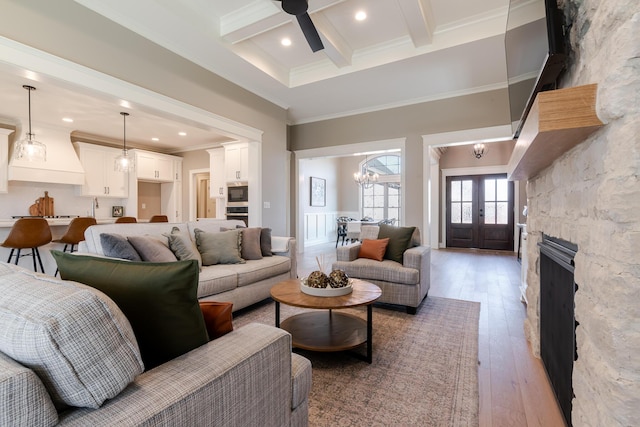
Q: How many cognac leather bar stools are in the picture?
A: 4